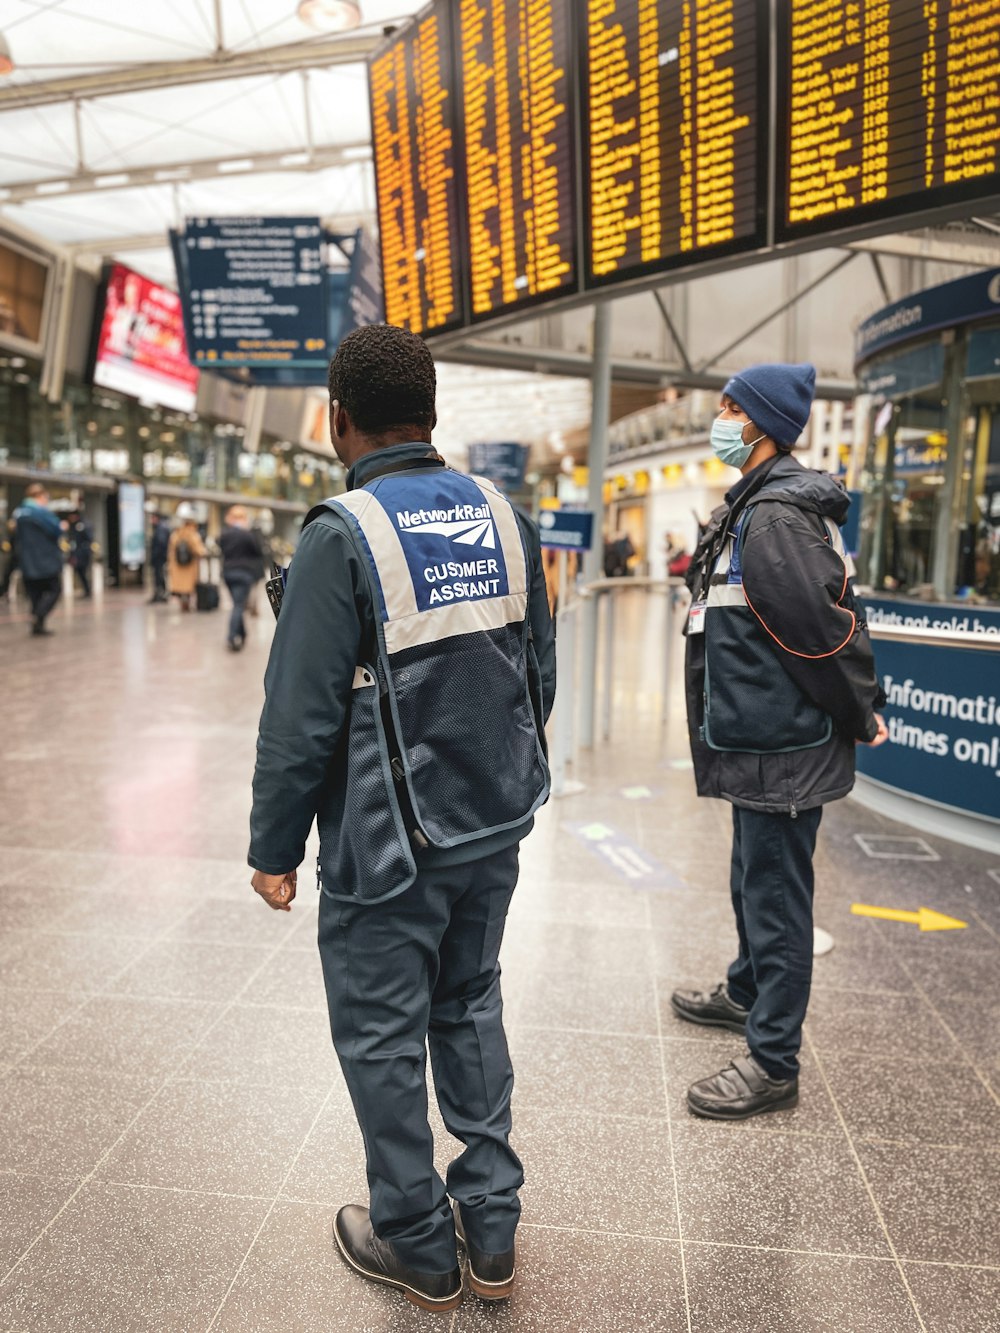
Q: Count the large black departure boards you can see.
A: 4